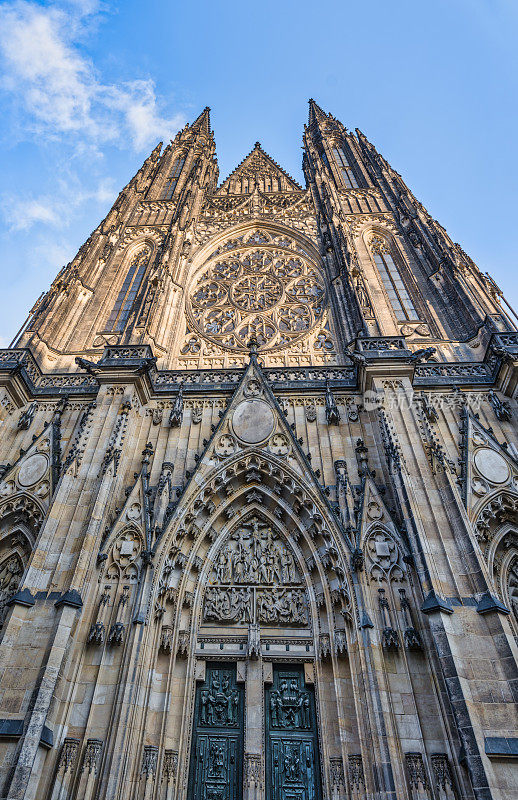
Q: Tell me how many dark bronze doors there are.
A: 2